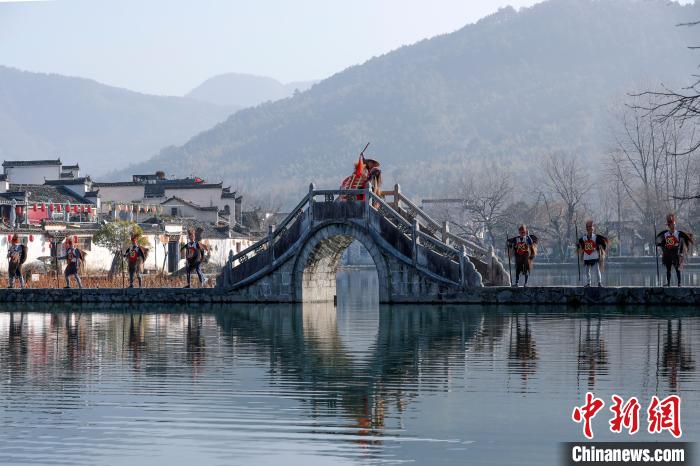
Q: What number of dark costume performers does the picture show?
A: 7